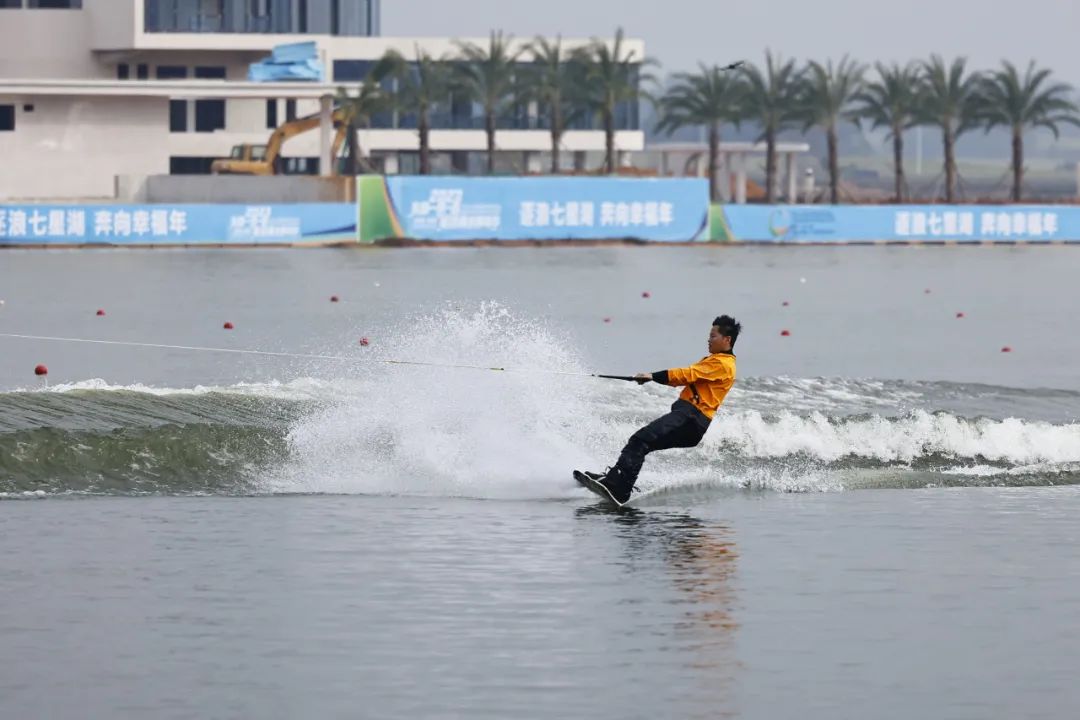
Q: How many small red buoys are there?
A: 12